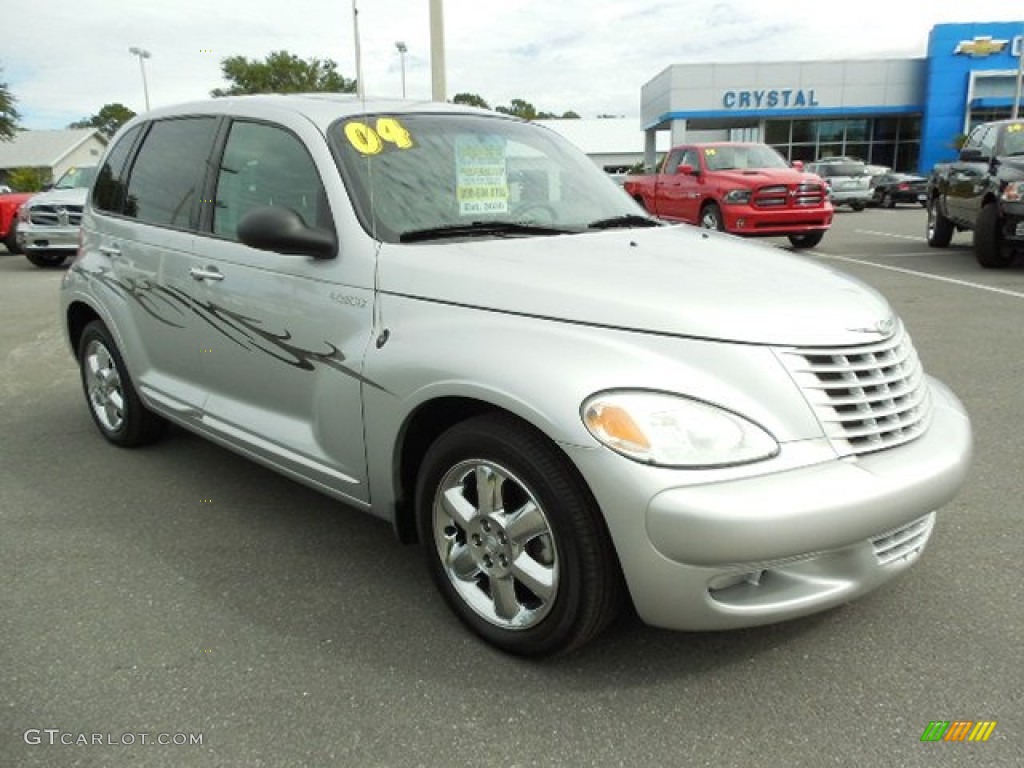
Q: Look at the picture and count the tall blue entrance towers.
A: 1